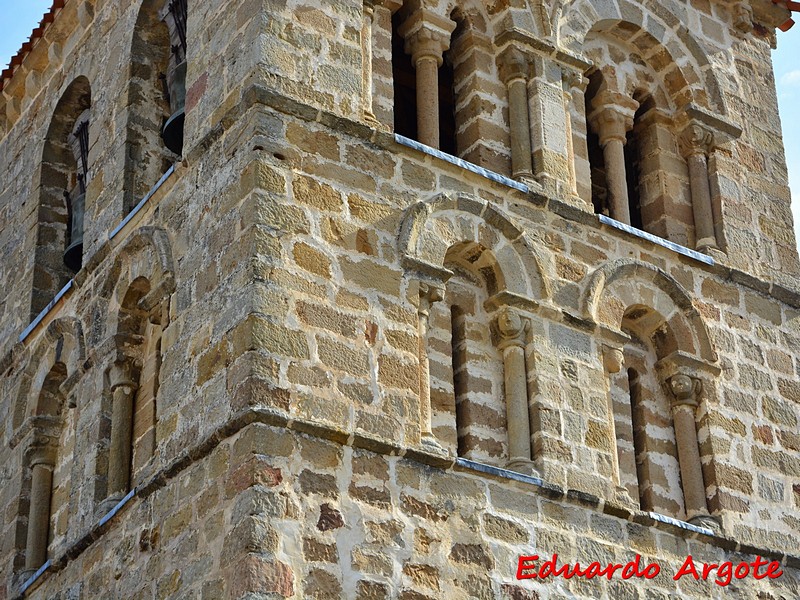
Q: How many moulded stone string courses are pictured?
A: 2